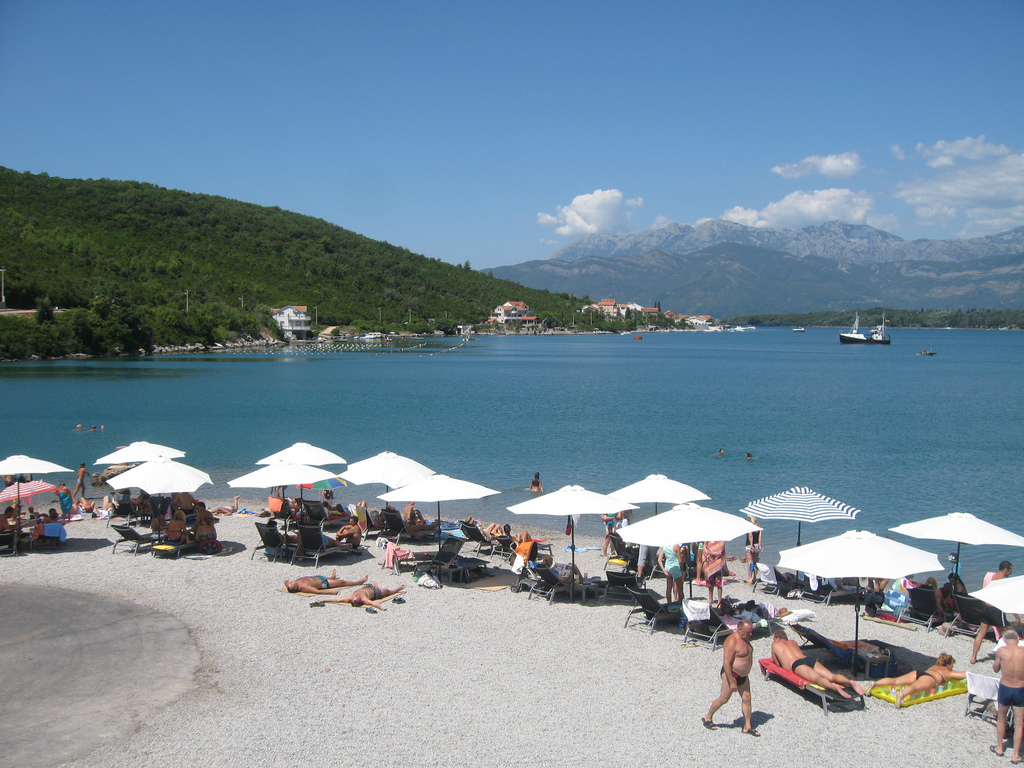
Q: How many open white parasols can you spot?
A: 13